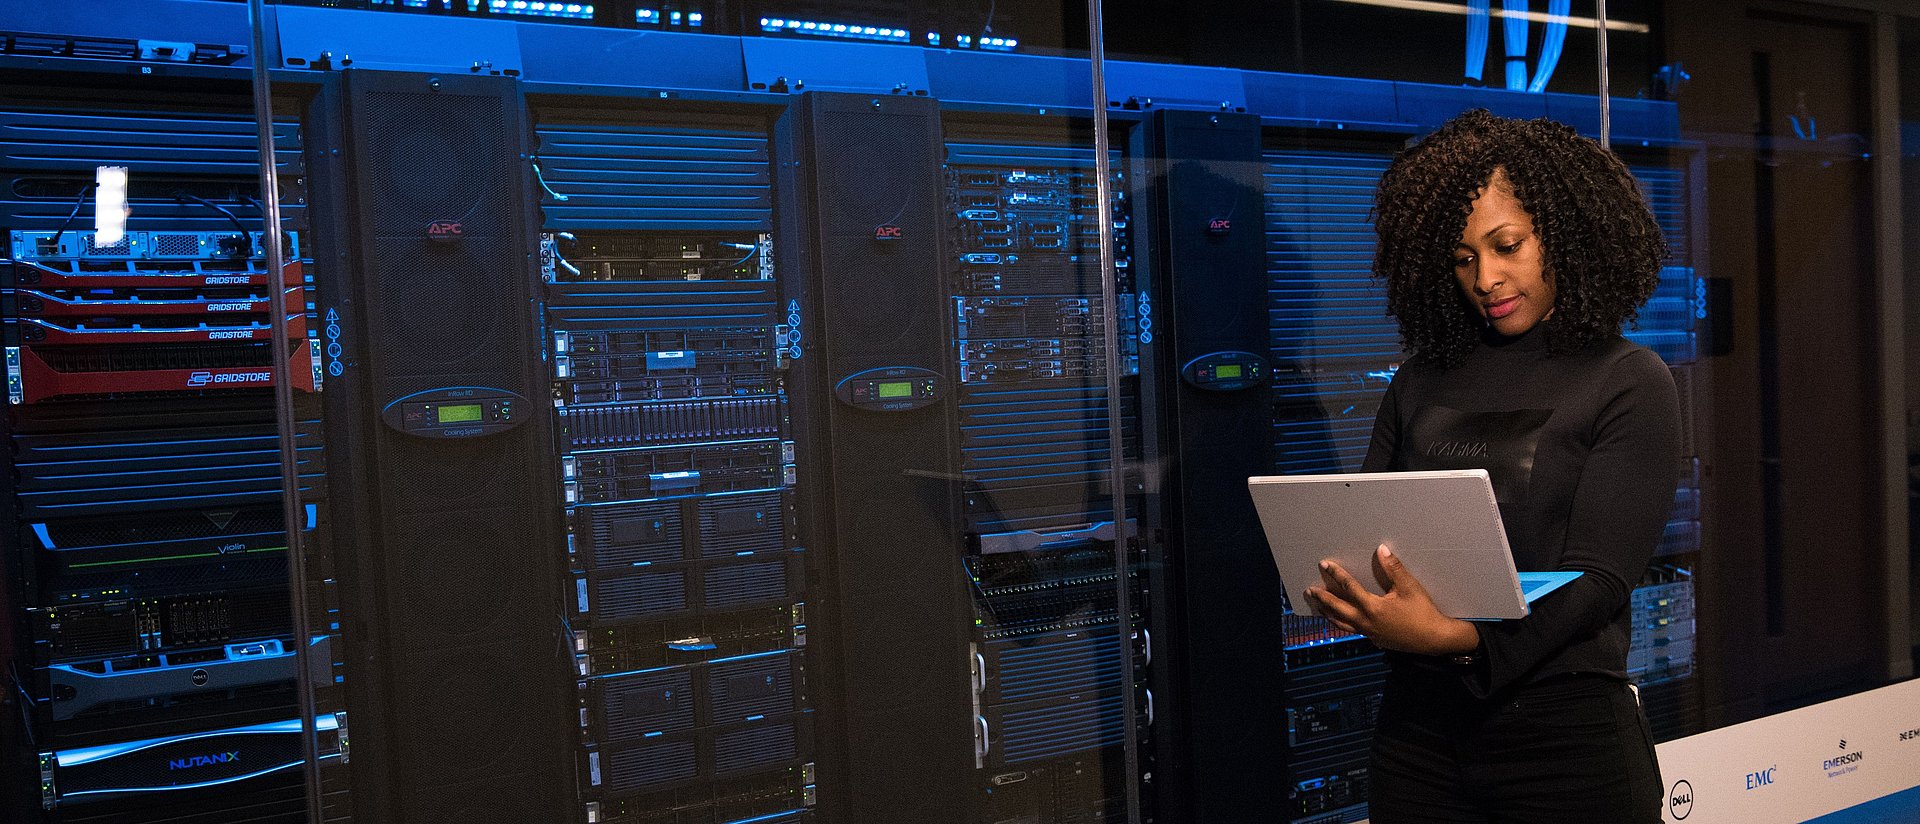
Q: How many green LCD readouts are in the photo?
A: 3